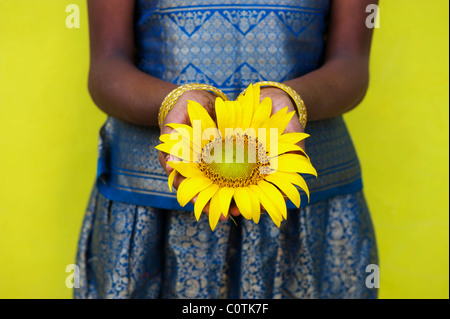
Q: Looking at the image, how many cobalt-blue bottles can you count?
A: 0